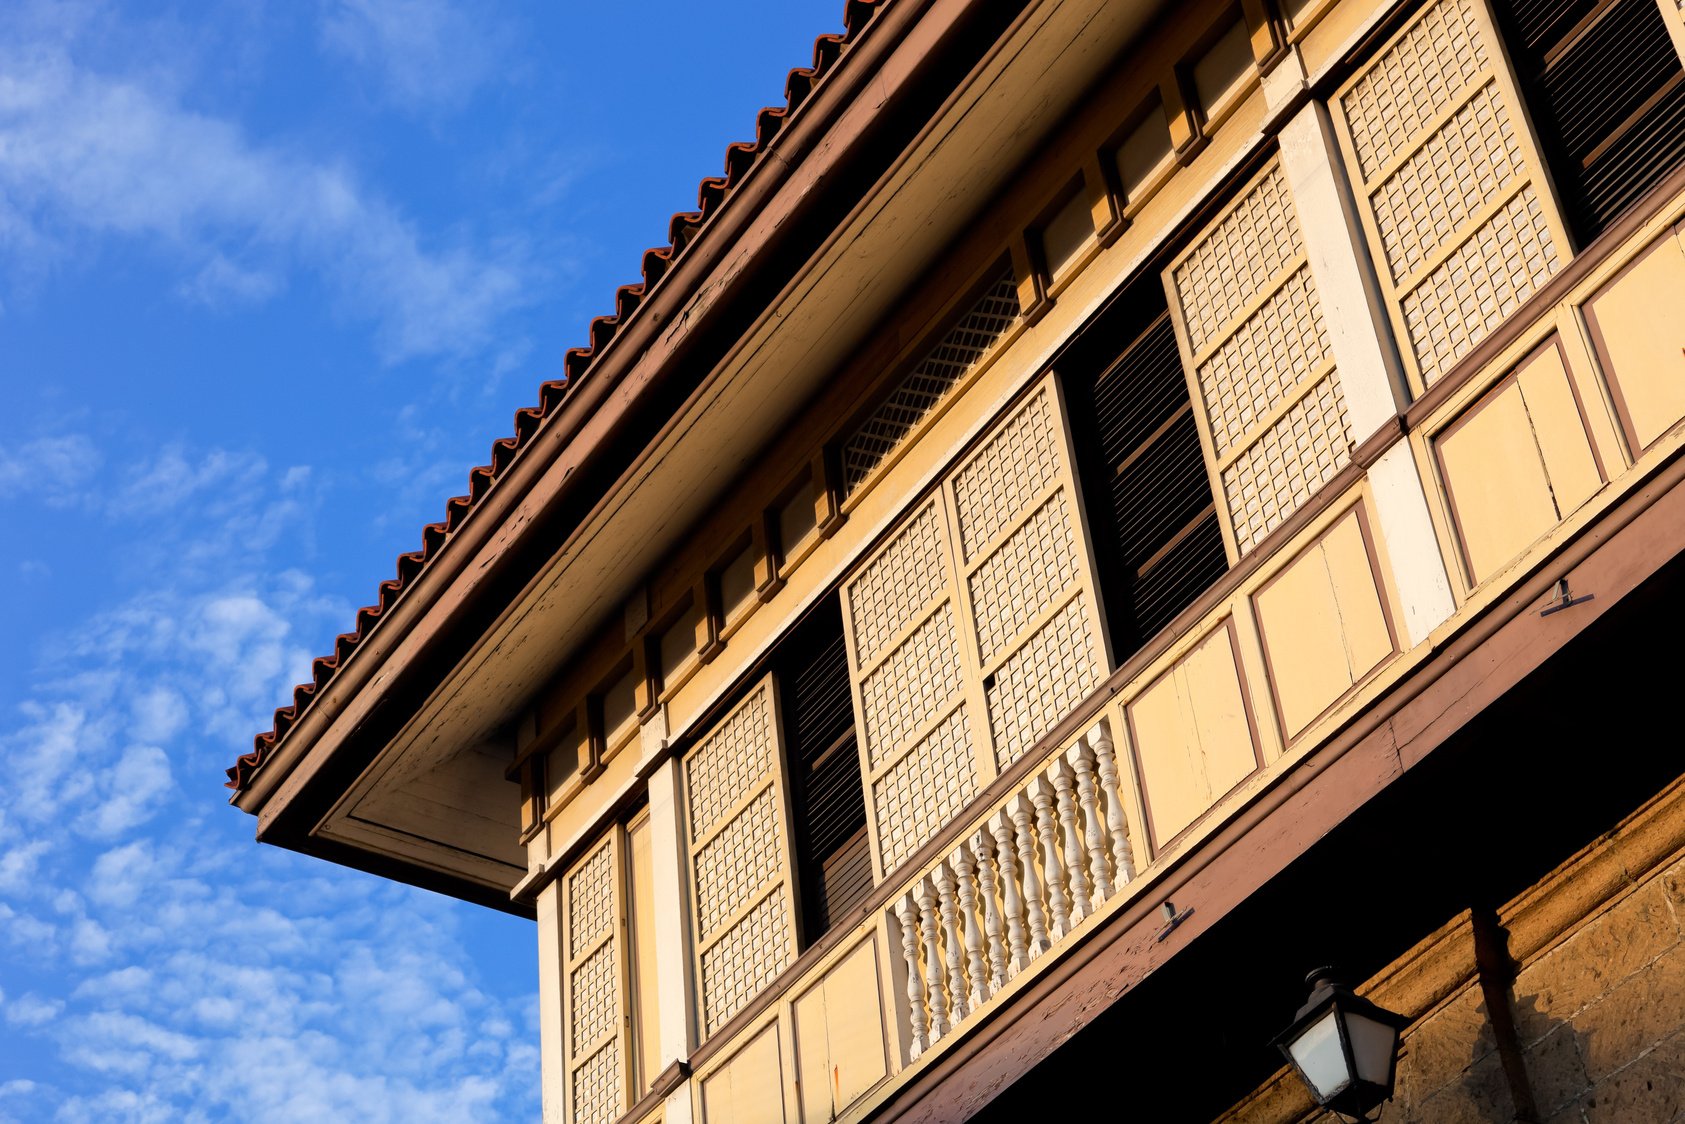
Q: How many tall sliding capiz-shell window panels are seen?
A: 6